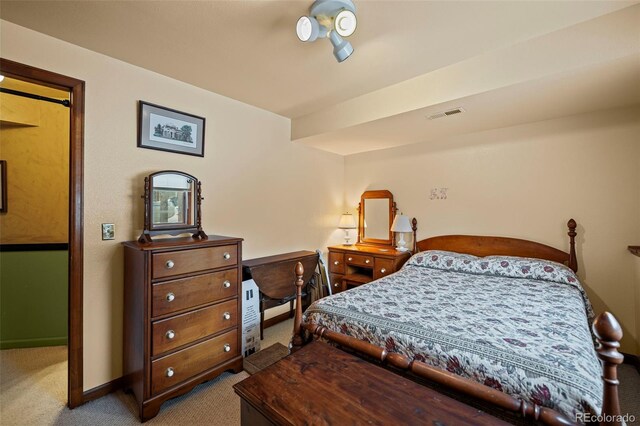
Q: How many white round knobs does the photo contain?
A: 13